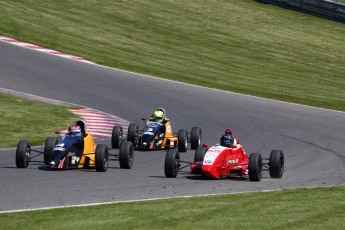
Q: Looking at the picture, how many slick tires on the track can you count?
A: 12